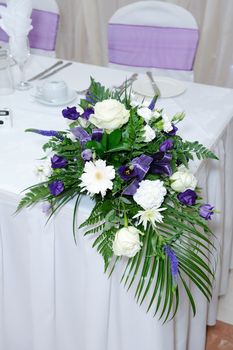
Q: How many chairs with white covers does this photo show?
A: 2